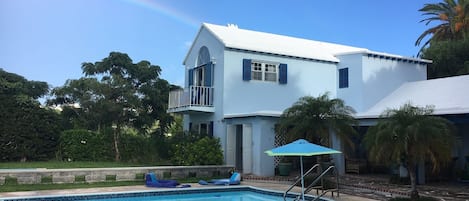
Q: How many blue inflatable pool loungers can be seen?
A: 2